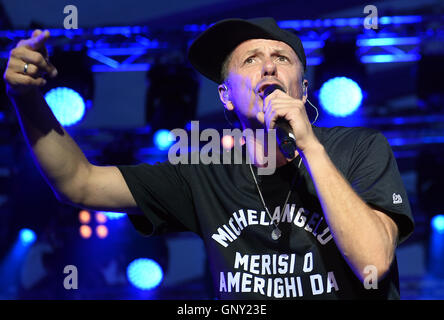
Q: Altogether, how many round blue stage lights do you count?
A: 6